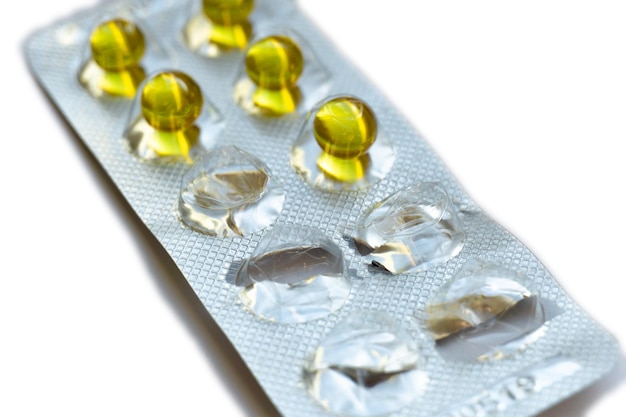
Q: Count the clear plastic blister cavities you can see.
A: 10